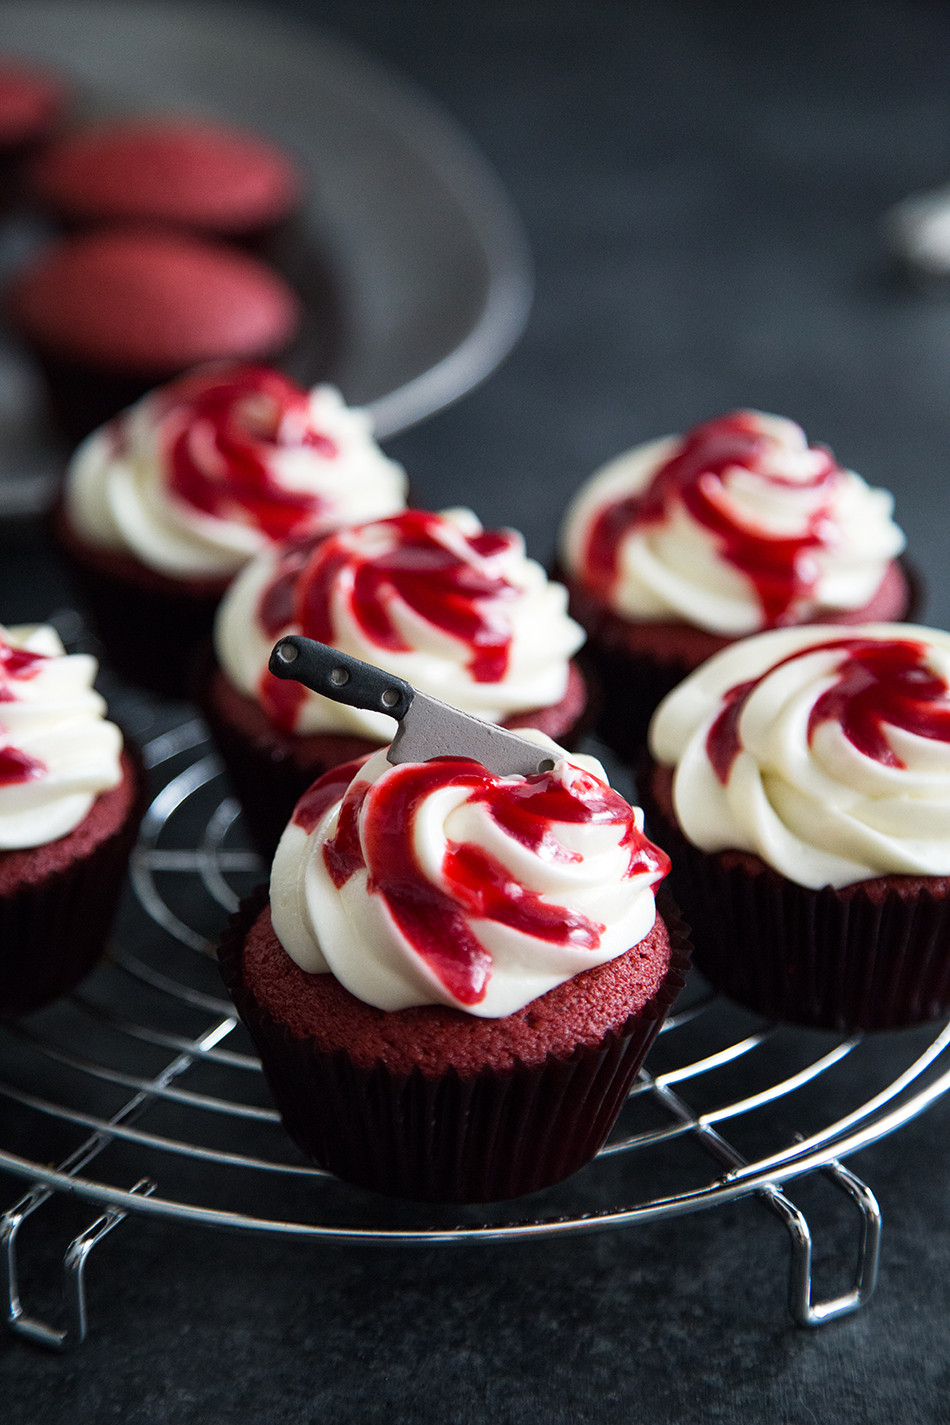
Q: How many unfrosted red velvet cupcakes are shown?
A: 3